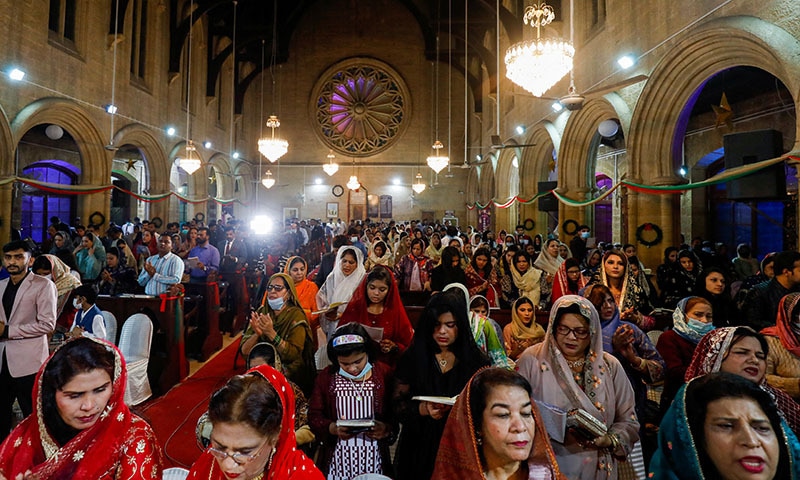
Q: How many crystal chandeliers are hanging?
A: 8